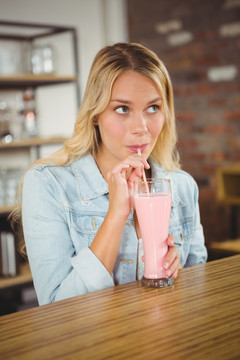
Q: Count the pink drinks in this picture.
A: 1